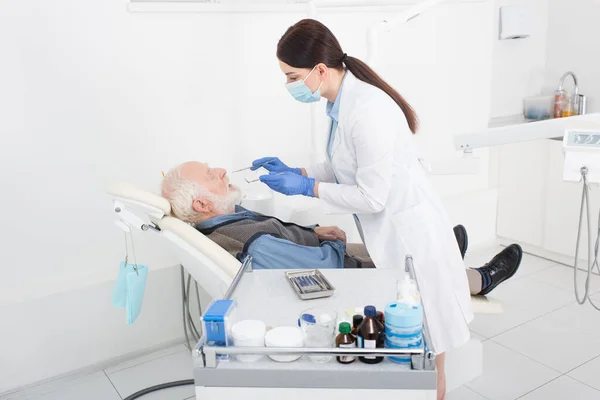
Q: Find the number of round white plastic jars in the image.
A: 2